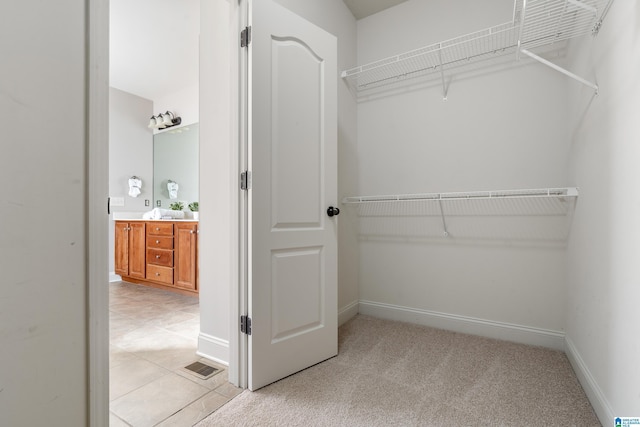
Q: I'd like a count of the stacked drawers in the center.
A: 4